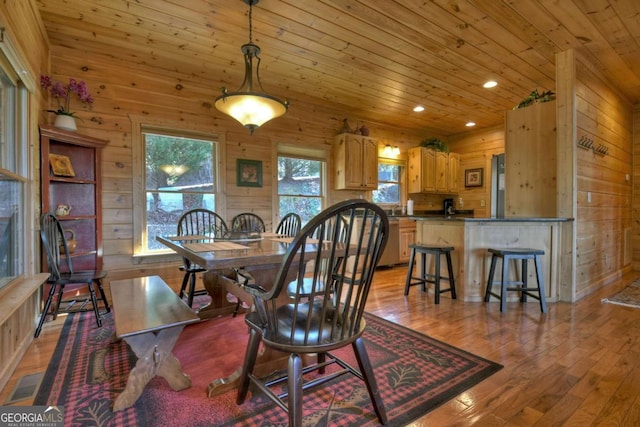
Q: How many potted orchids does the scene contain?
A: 1